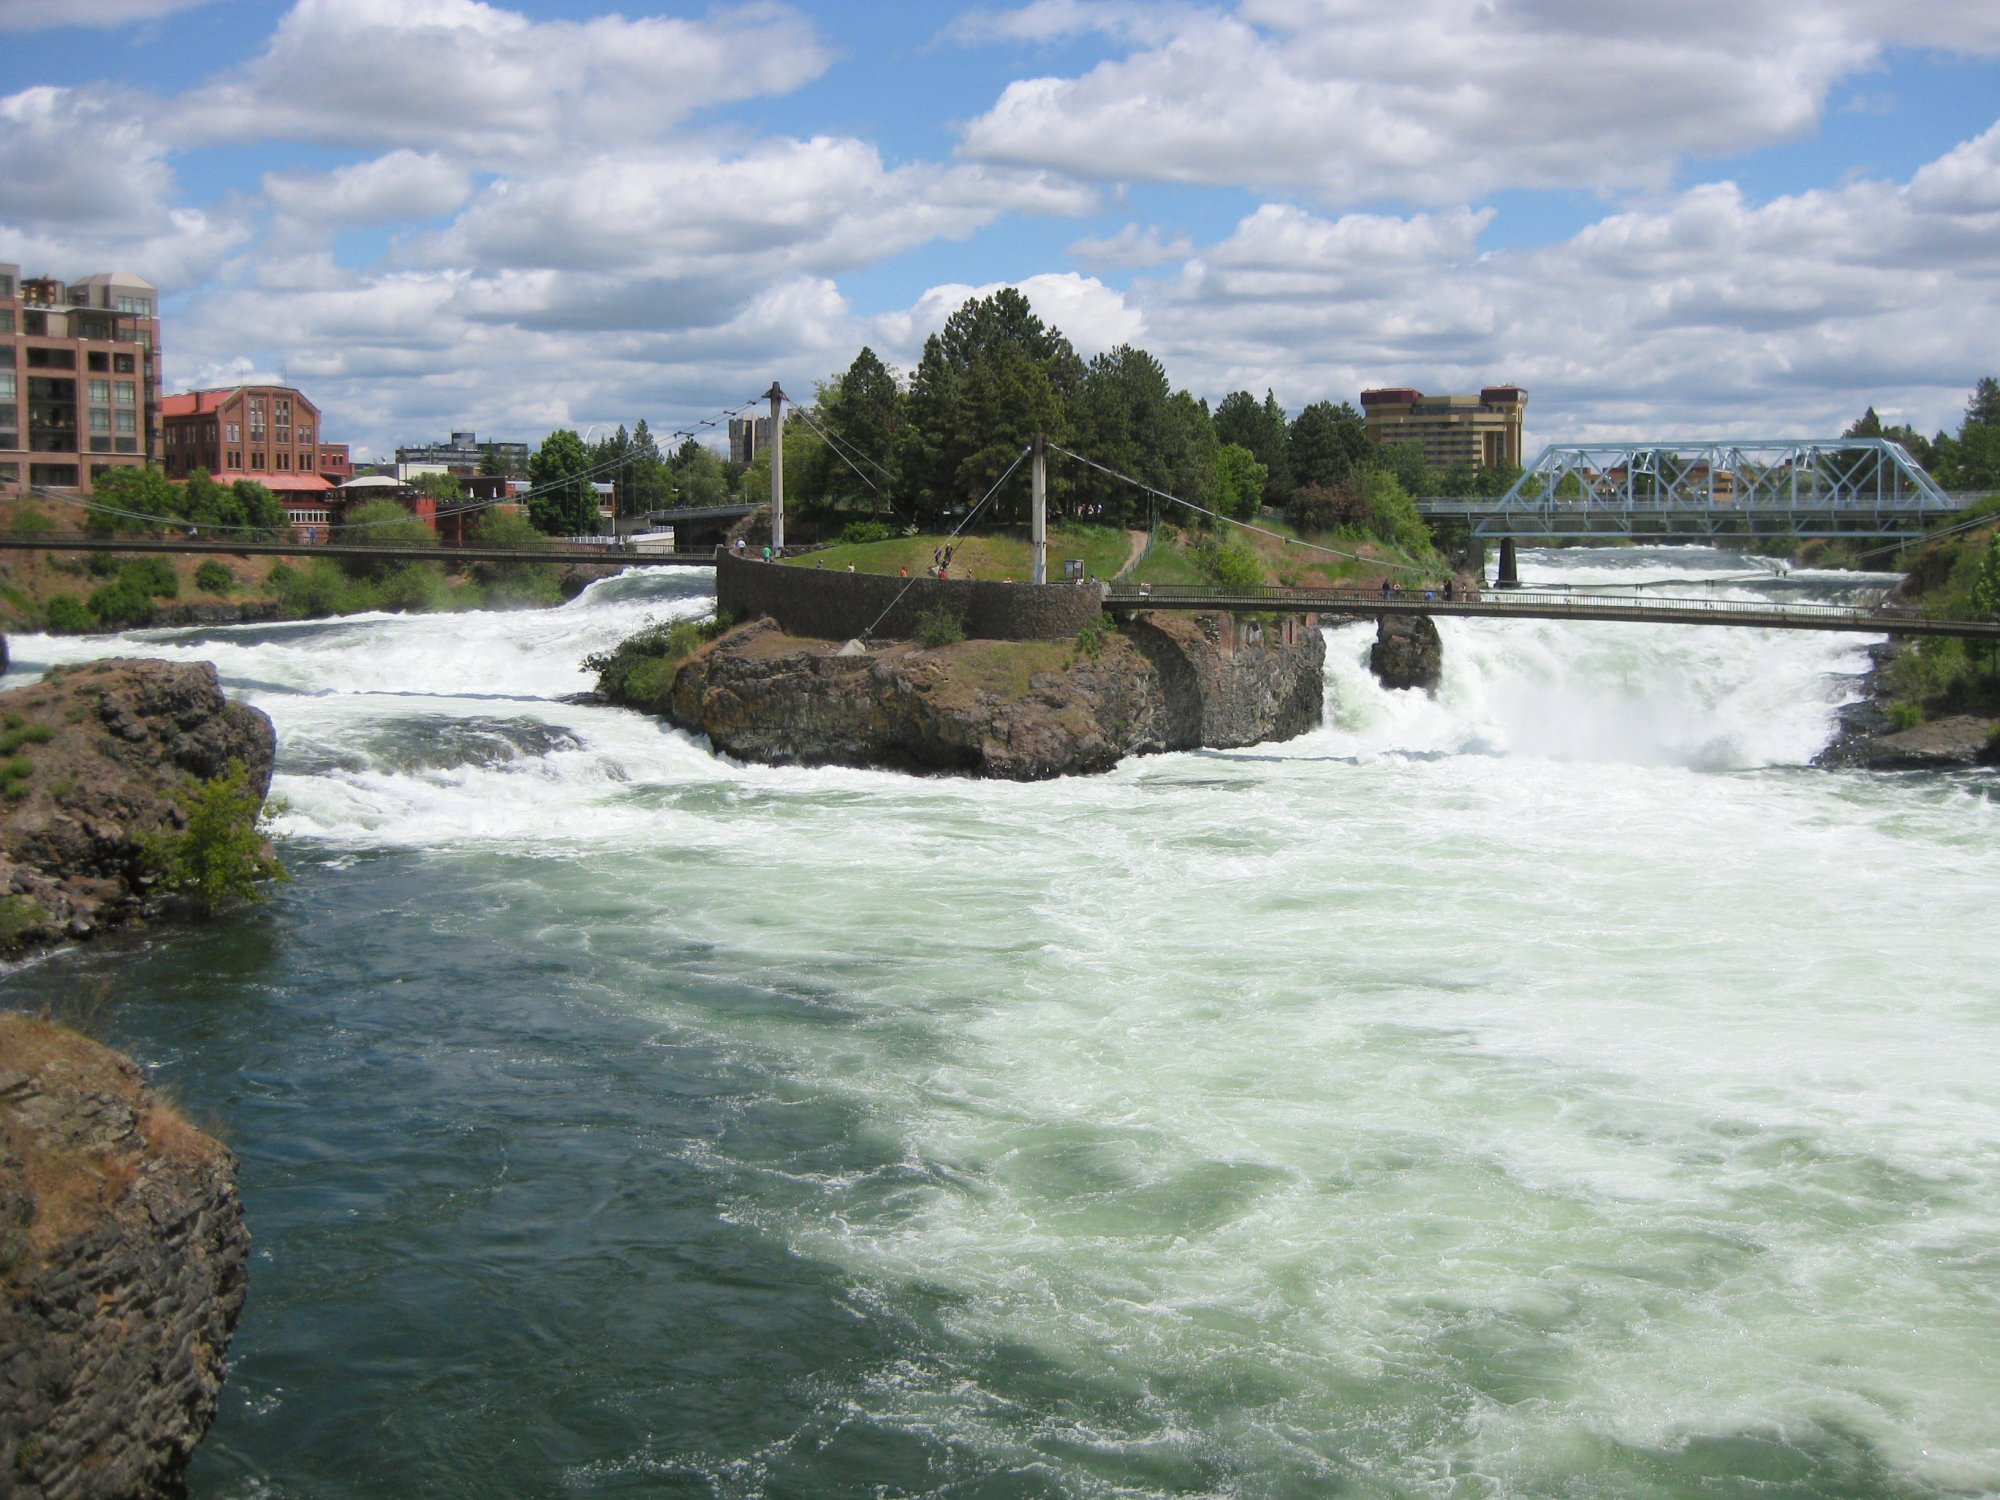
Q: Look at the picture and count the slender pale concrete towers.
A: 2